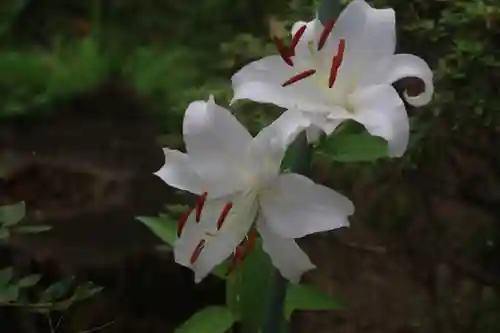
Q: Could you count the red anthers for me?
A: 12